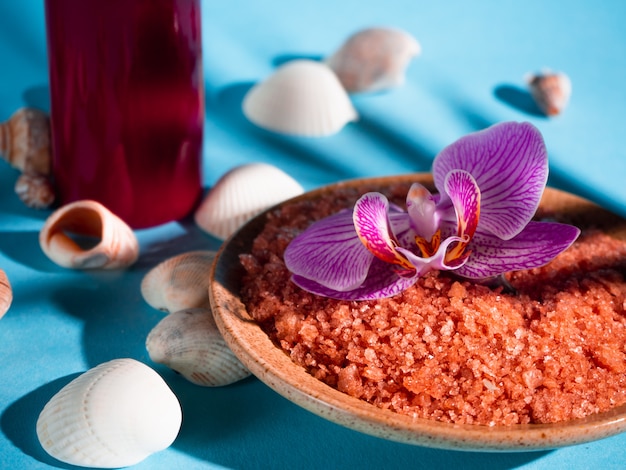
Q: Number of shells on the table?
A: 11